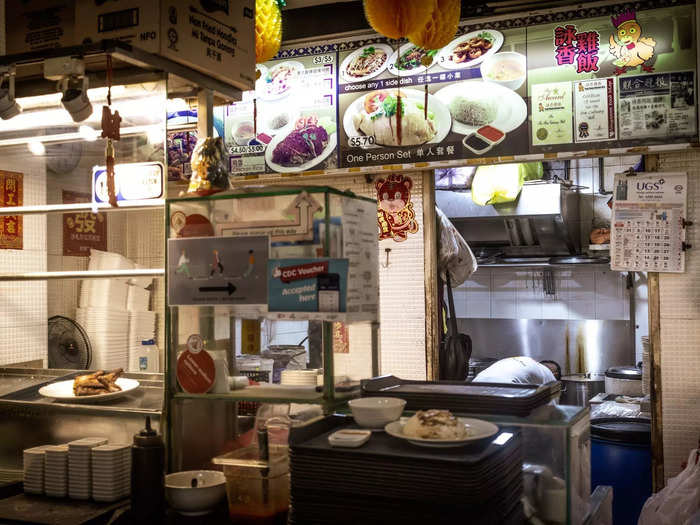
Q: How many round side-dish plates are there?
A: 3